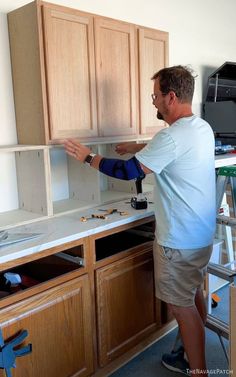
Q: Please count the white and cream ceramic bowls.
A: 0